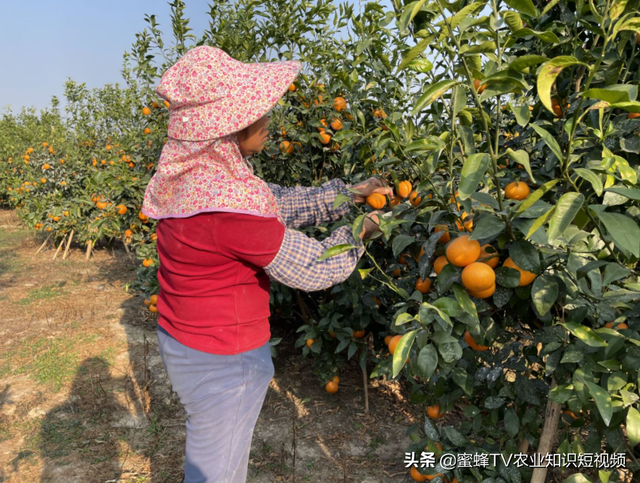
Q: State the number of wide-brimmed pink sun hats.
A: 1